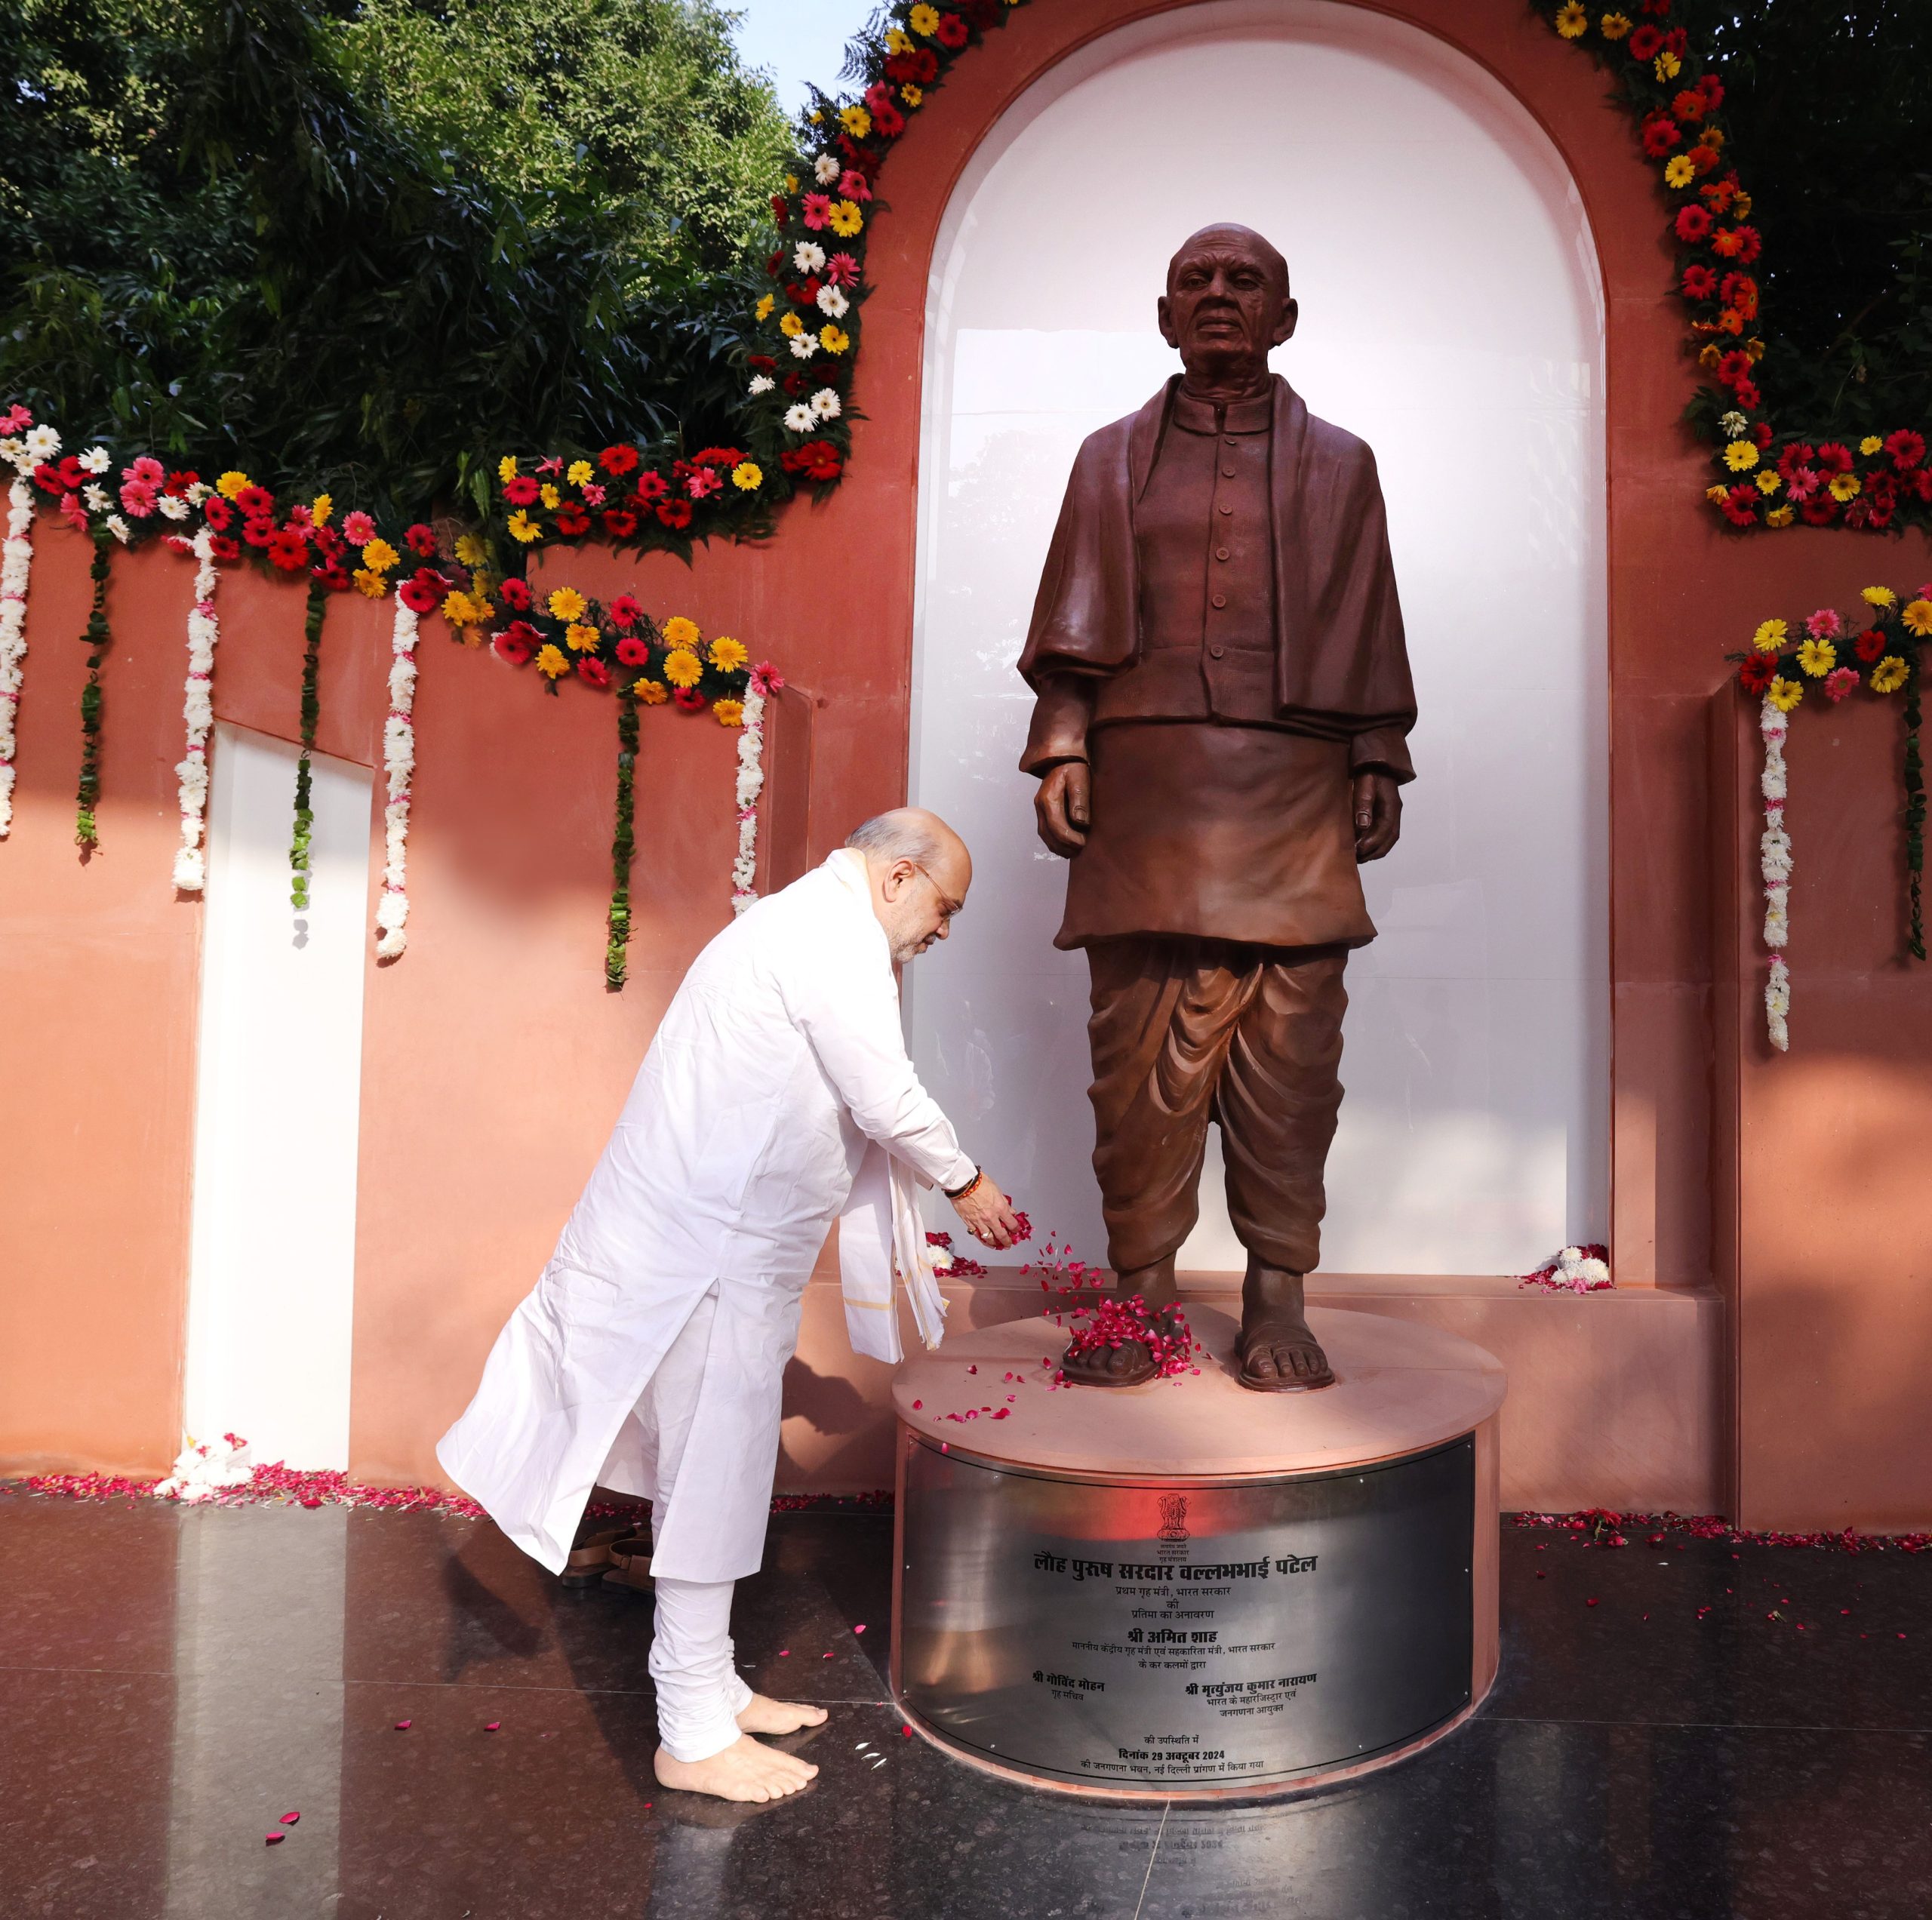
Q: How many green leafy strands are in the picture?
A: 4